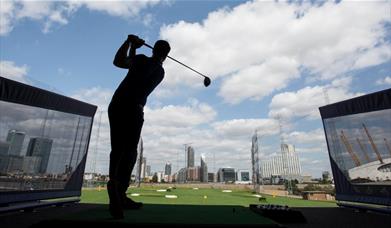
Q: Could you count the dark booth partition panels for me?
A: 2